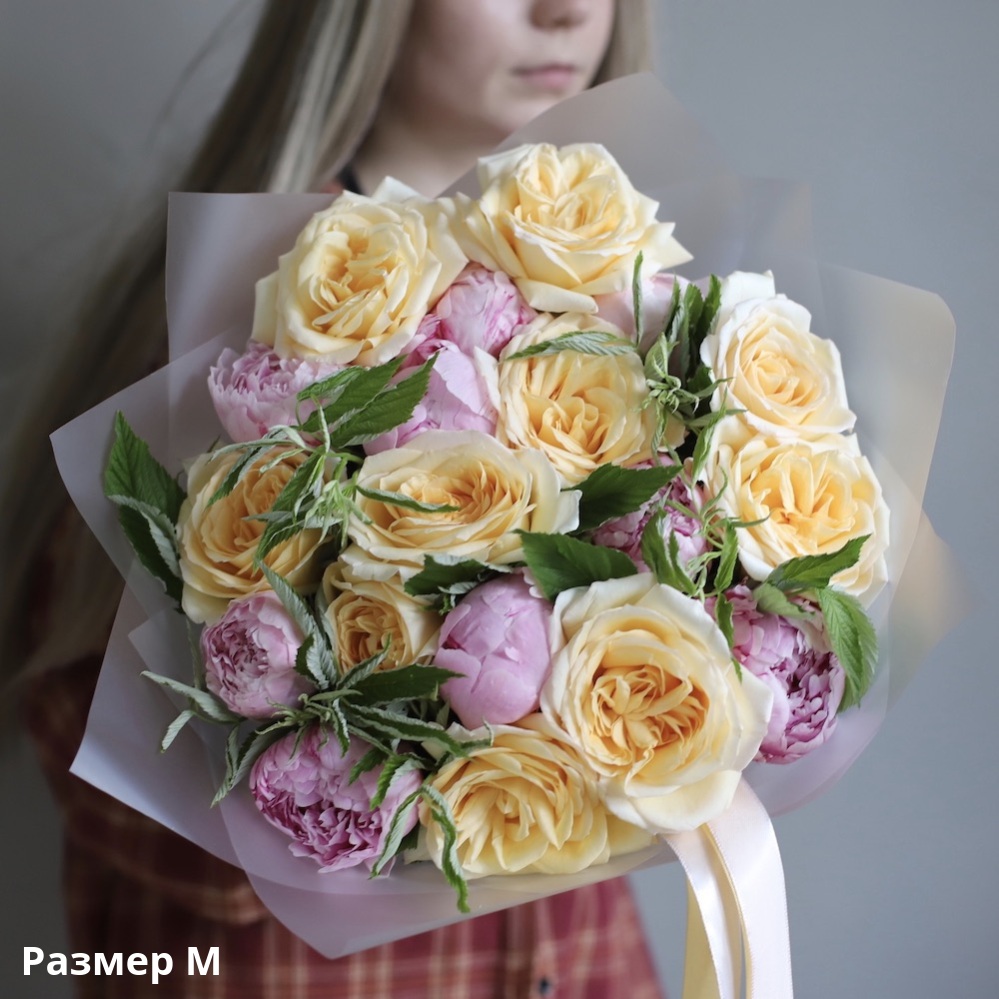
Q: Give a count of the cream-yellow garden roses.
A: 10